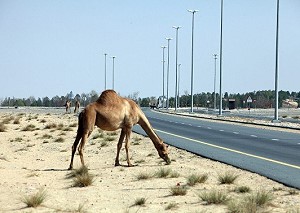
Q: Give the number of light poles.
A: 10